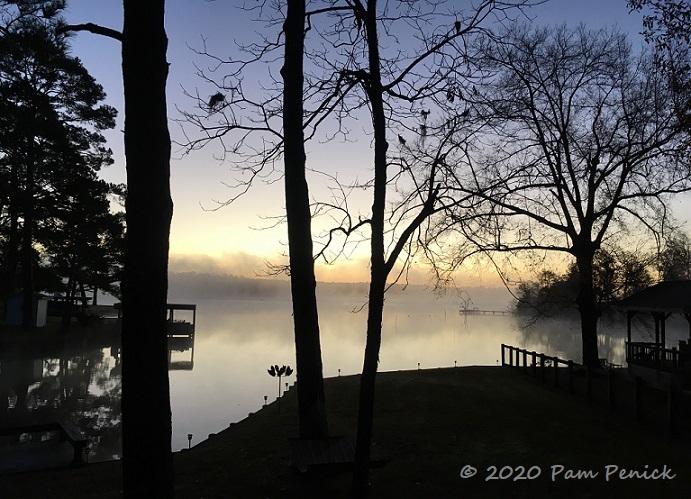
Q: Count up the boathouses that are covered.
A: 1